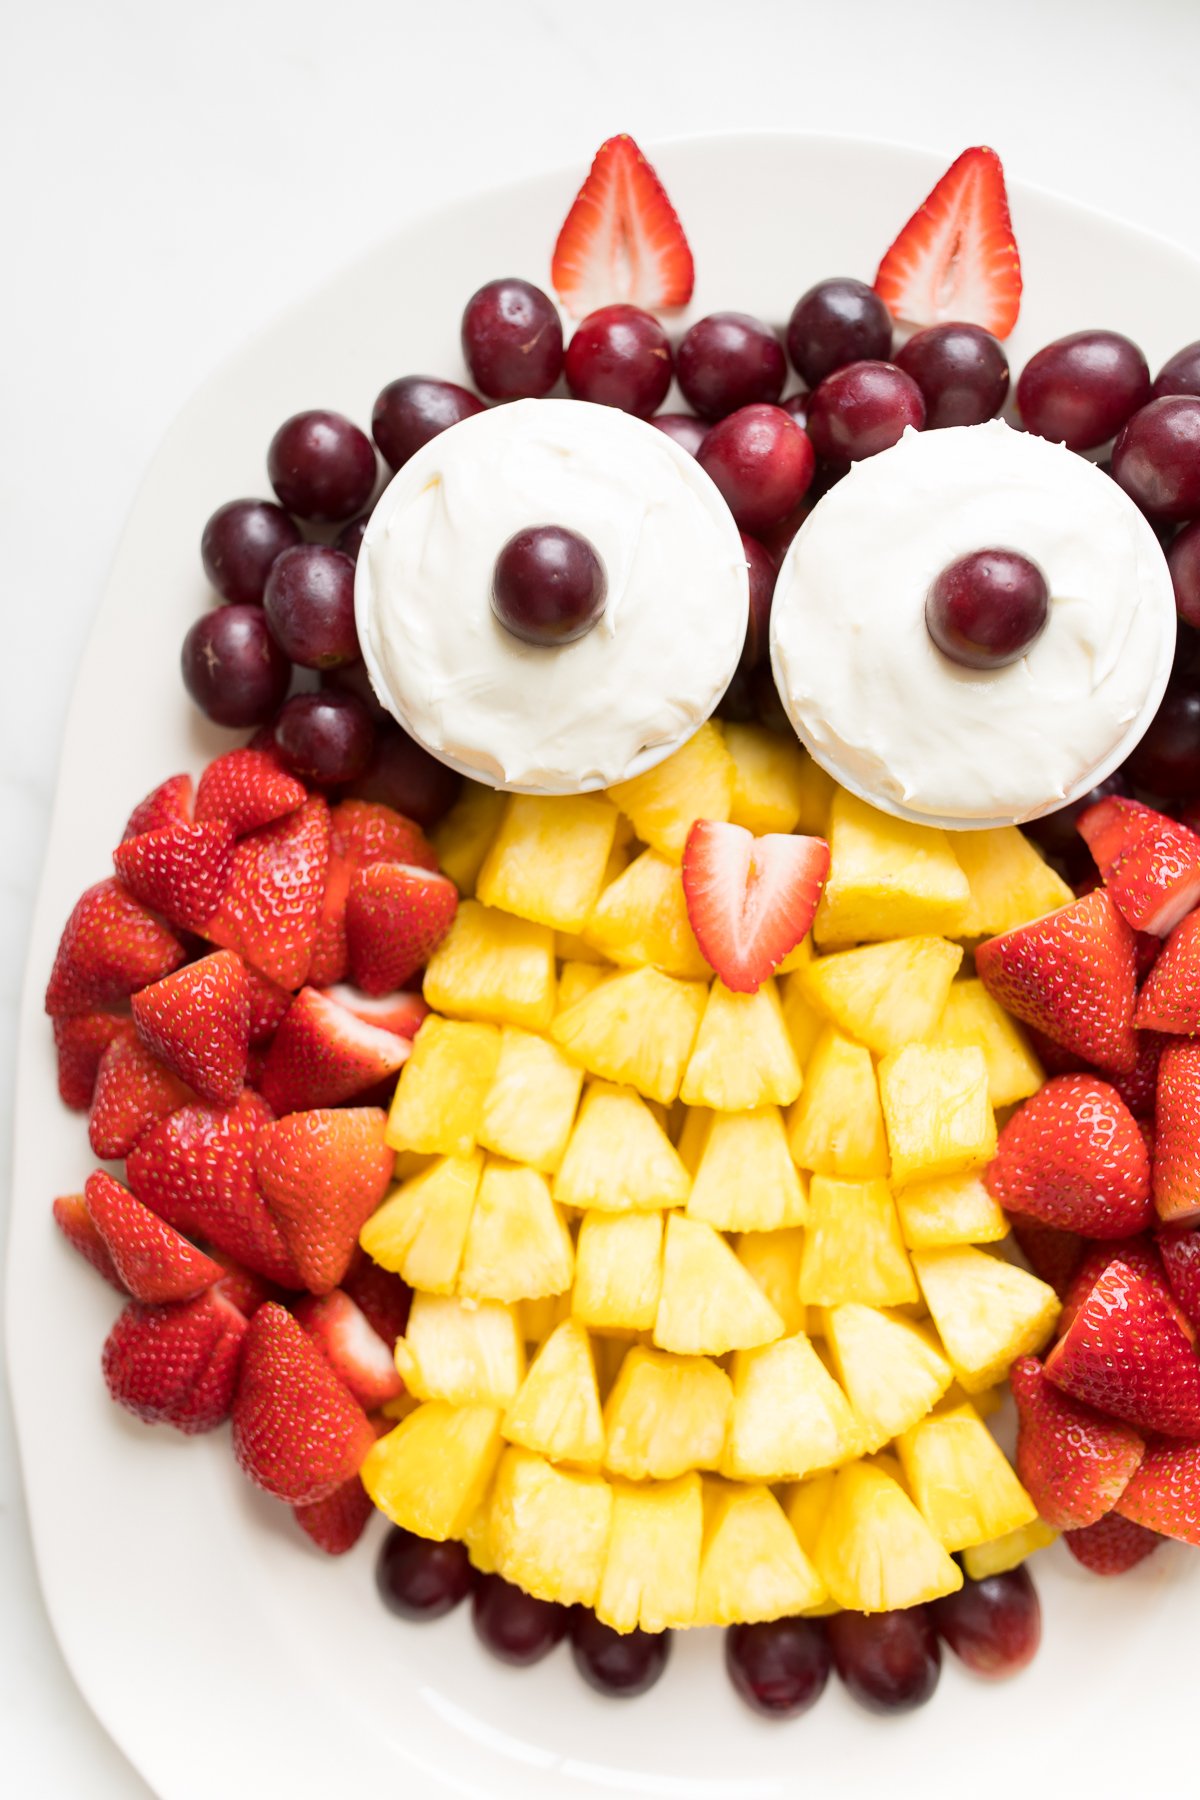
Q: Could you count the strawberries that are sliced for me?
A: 3